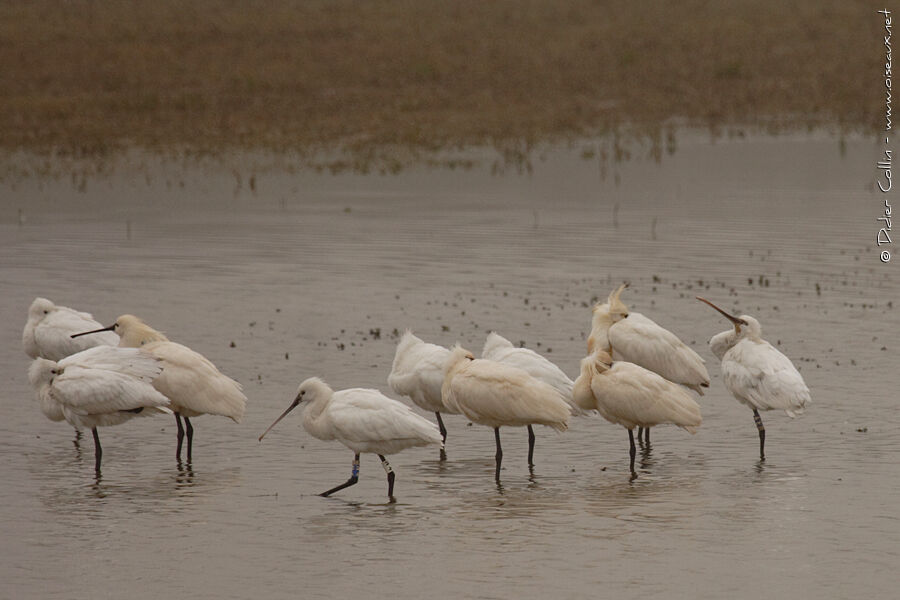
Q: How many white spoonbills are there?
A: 10